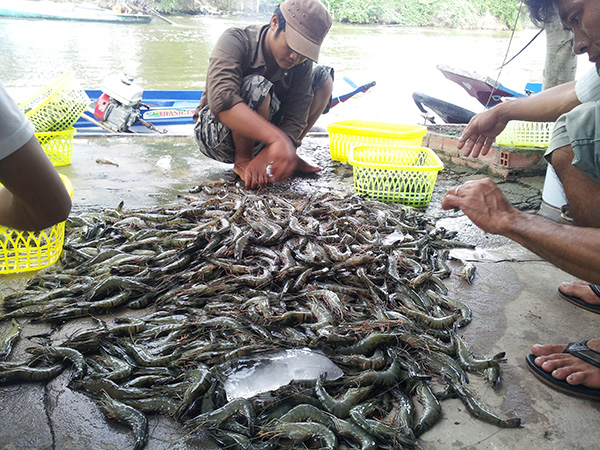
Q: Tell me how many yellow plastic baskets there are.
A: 6